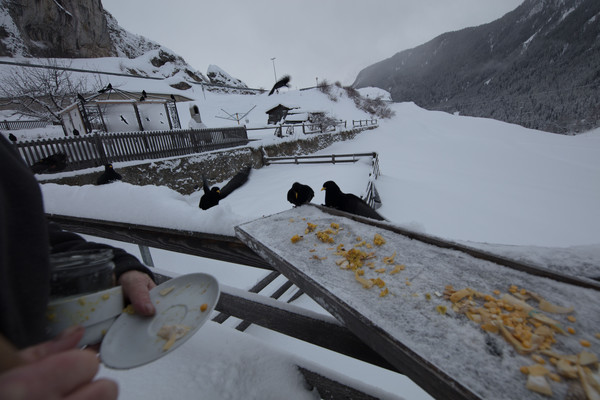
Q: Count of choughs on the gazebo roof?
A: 6